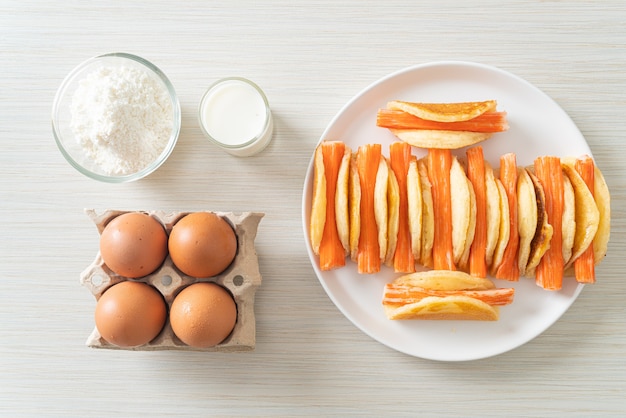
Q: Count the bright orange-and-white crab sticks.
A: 10